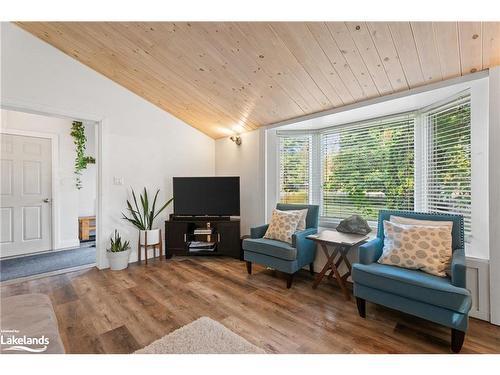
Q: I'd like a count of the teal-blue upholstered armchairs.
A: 2